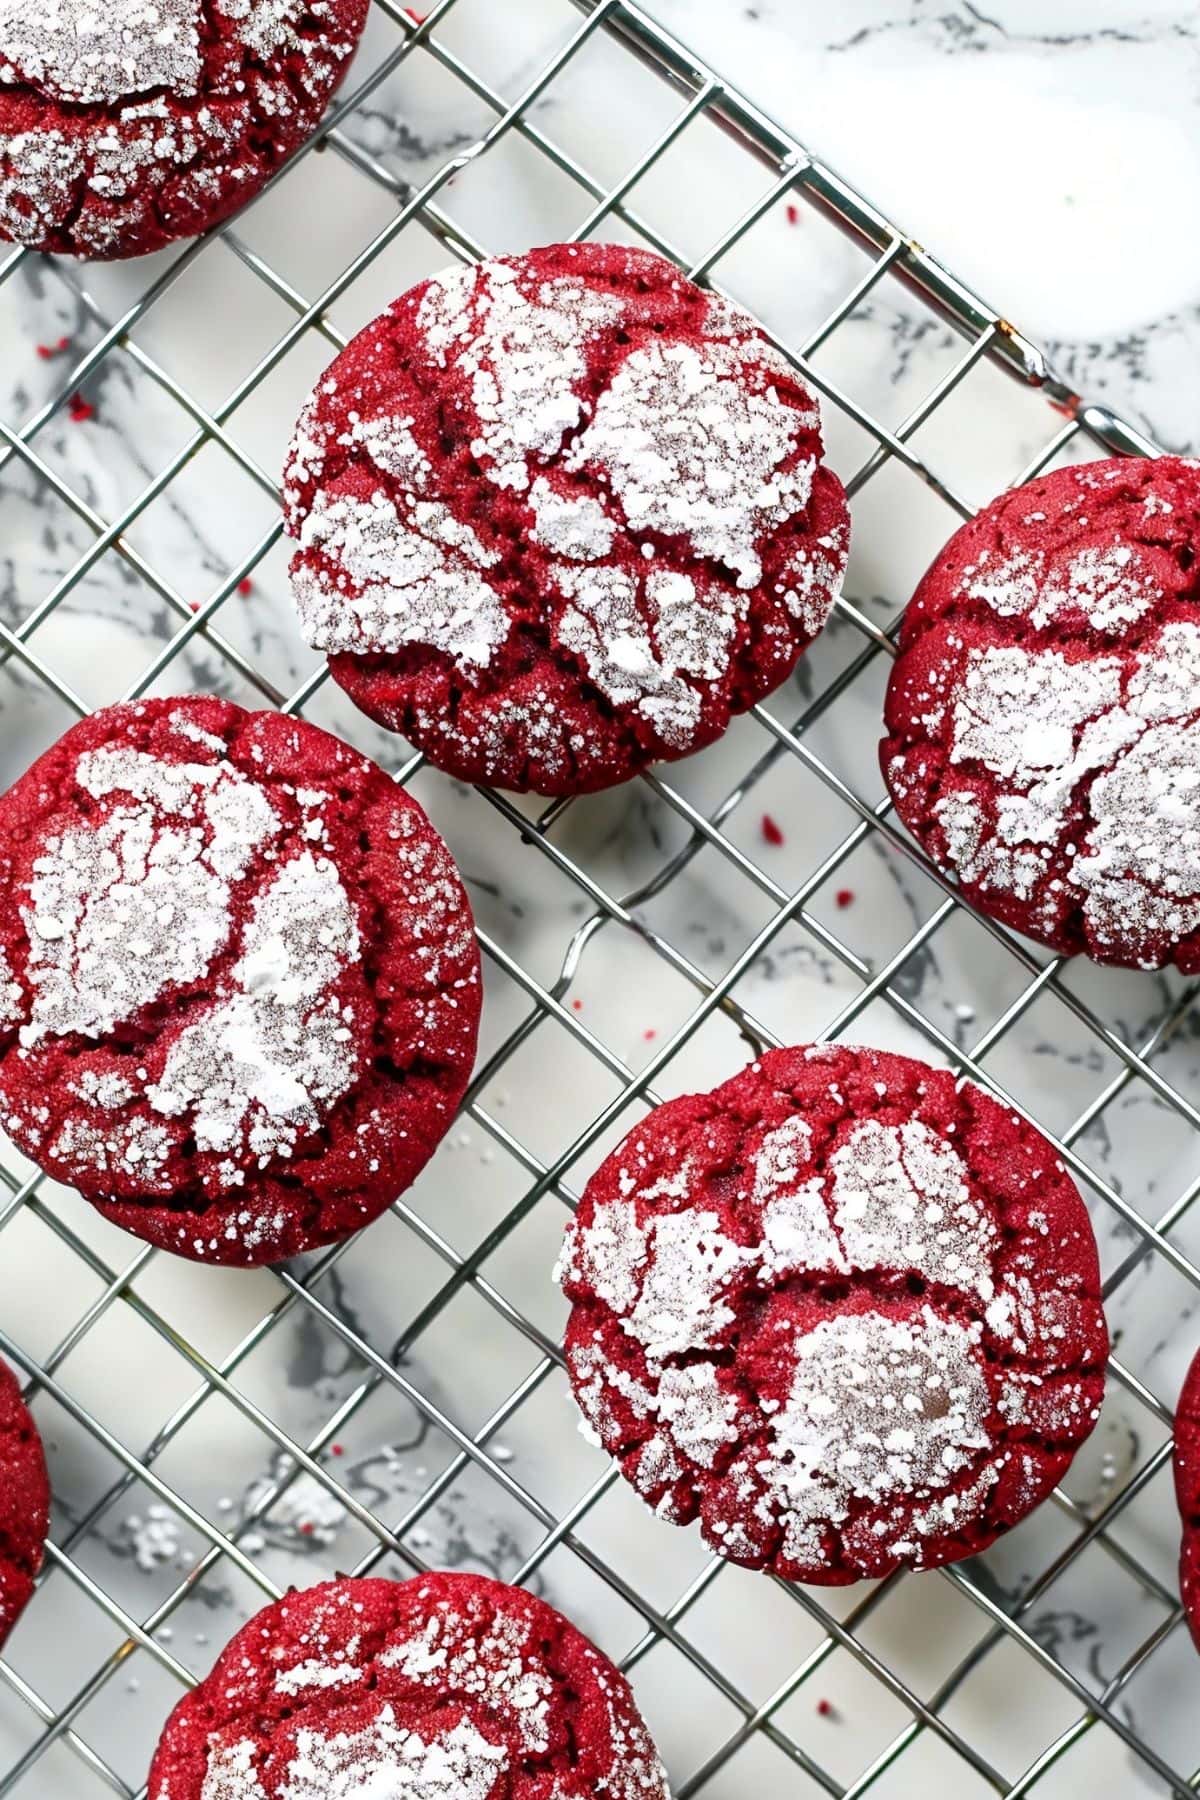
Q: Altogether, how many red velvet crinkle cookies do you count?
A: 8